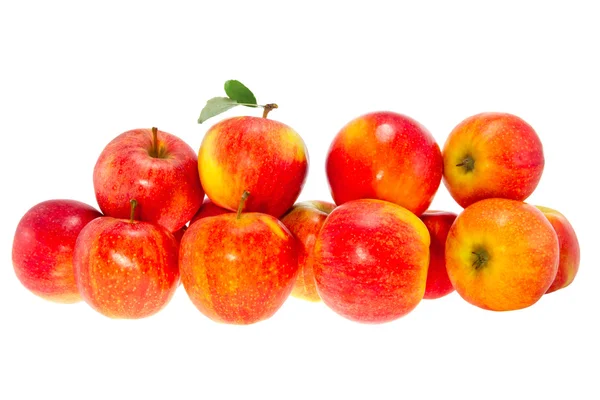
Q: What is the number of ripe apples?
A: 13